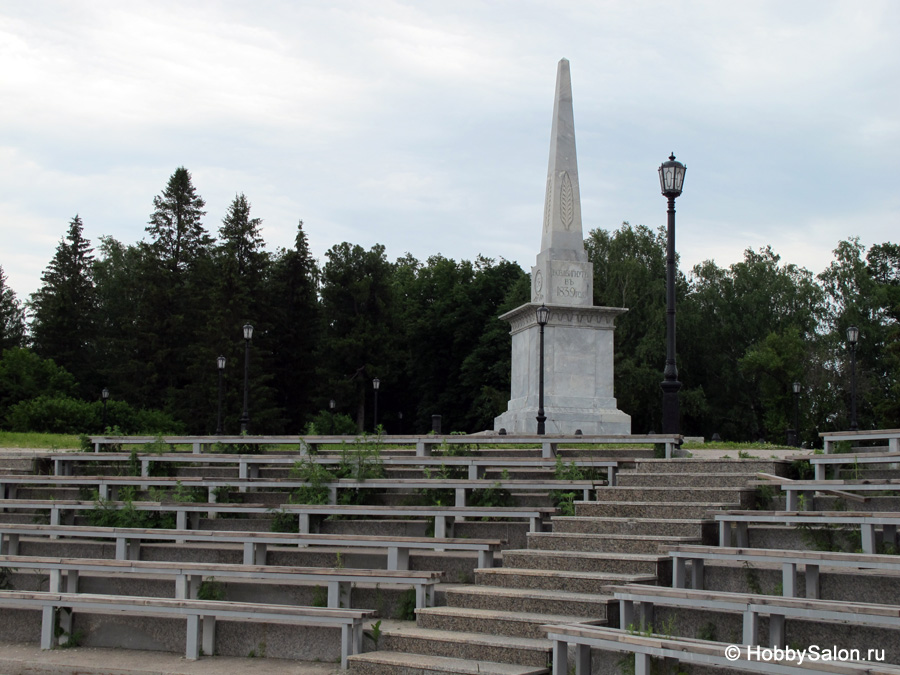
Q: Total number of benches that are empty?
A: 14